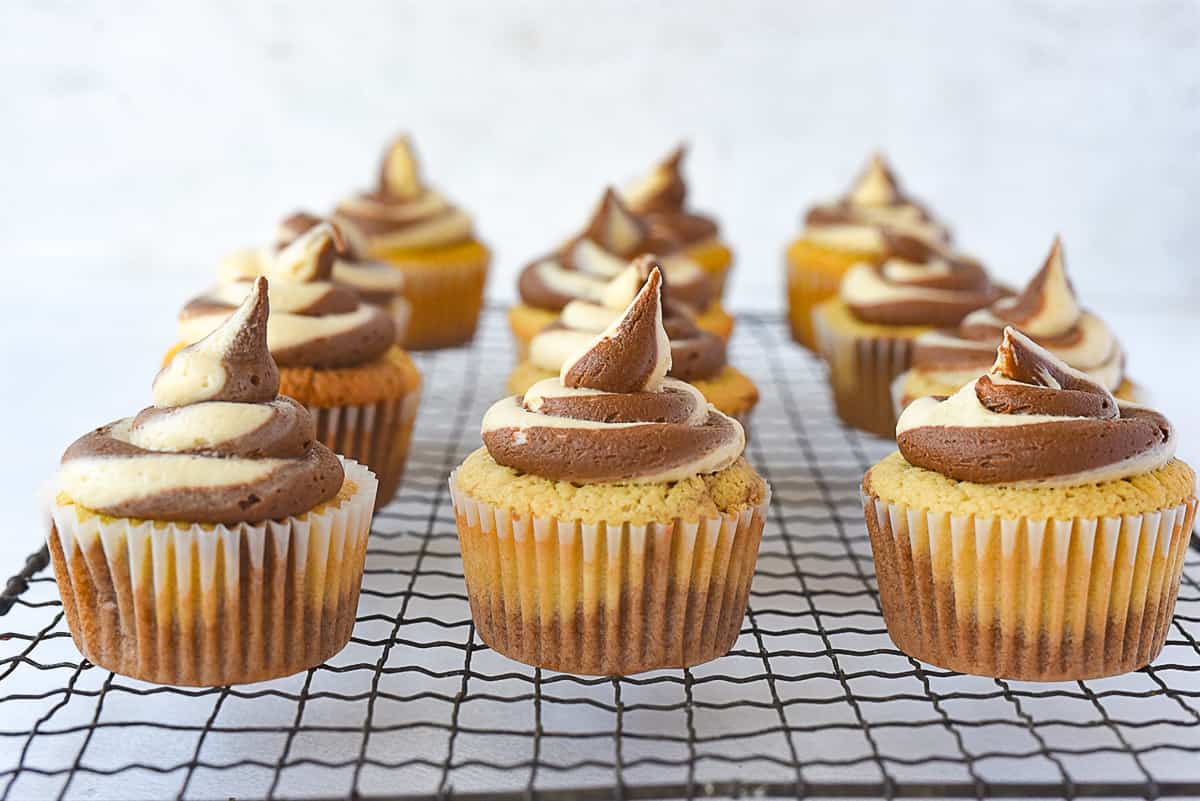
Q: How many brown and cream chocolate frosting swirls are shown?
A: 12